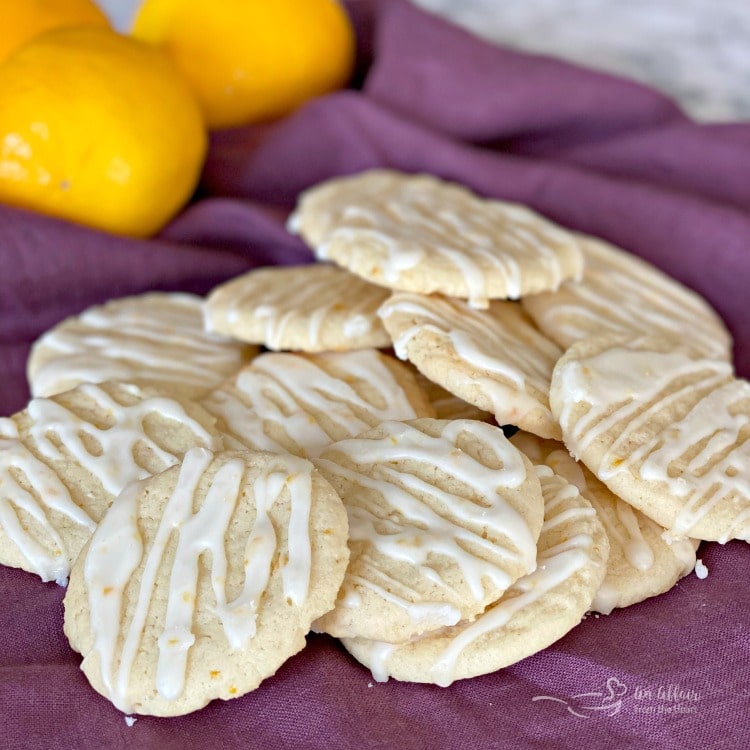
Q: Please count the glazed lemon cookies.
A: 13